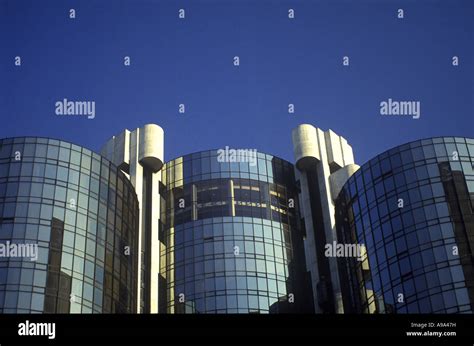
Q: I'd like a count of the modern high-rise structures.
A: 3